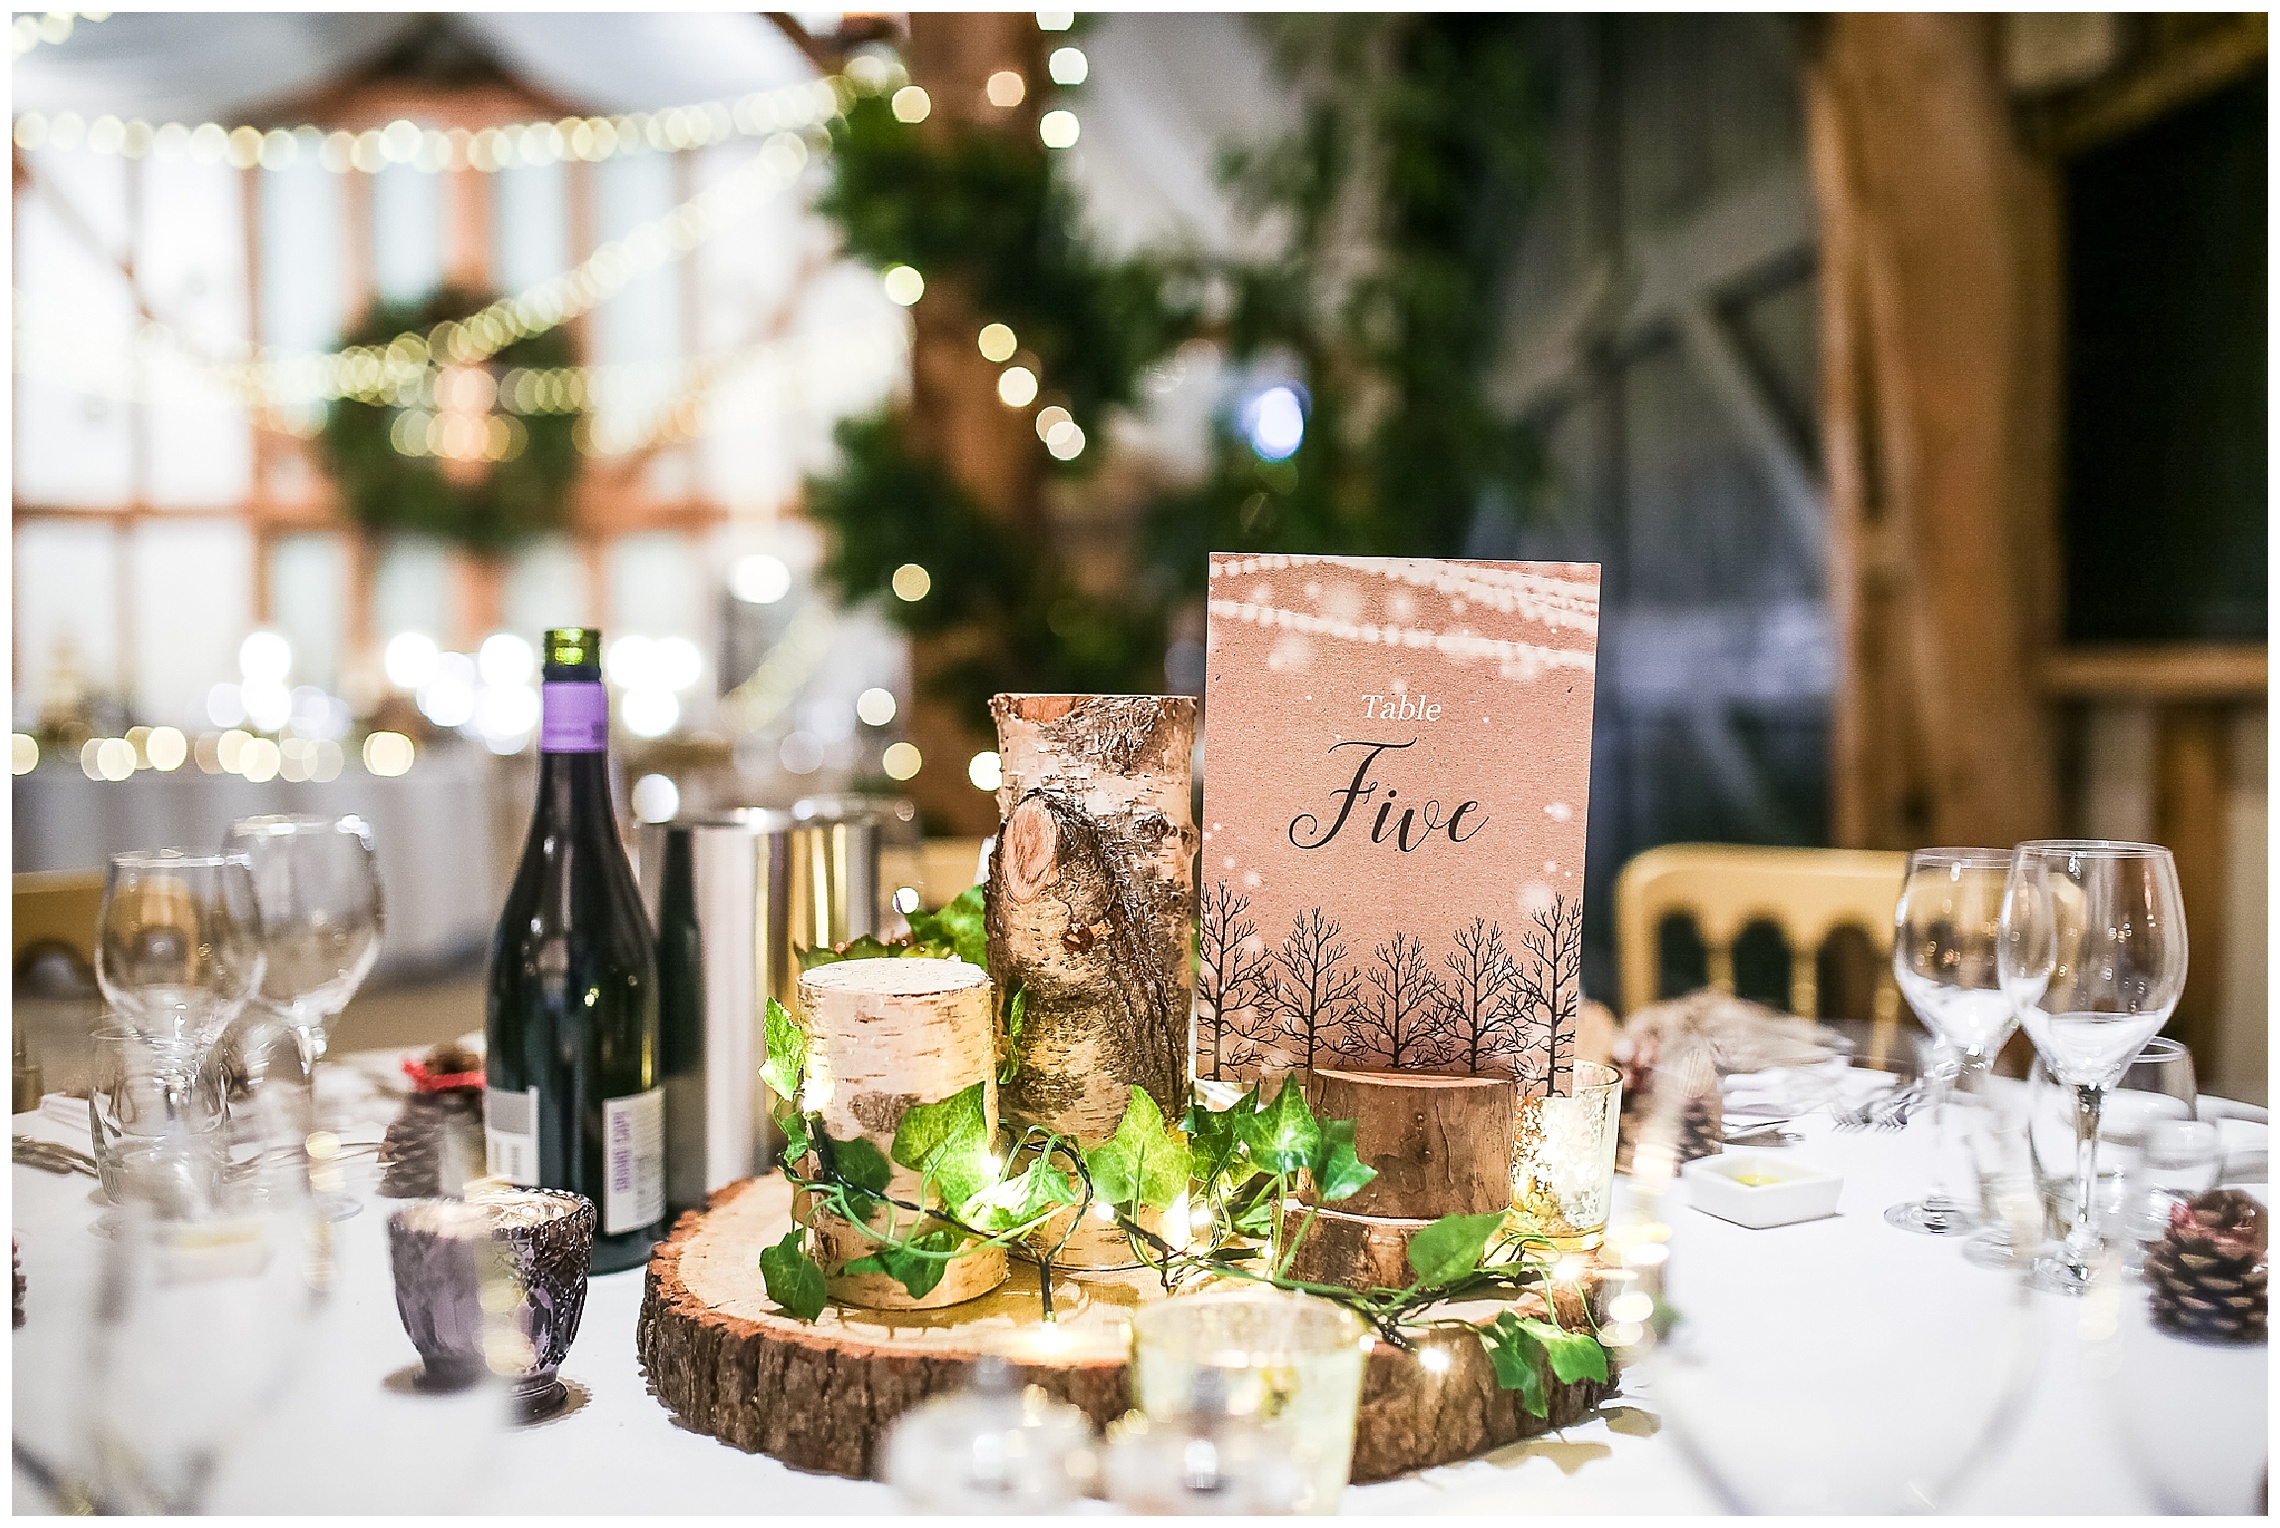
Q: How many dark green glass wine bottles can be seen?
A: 1